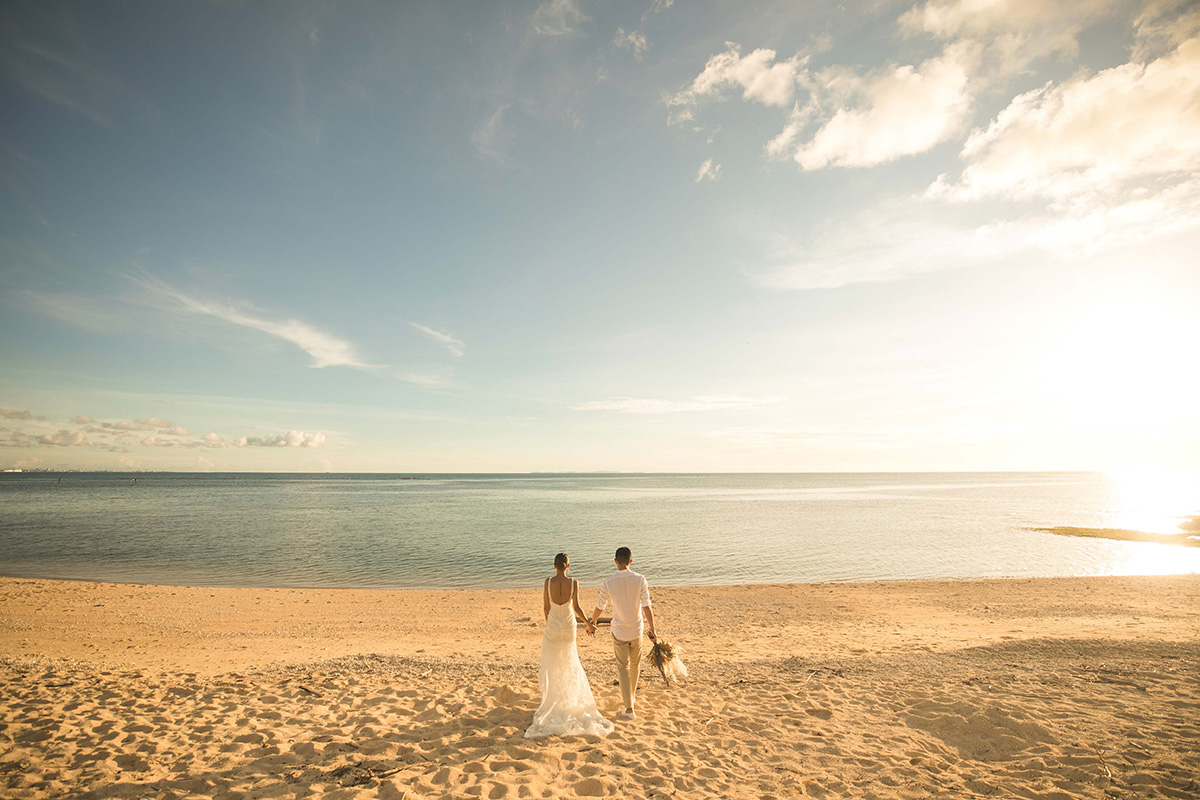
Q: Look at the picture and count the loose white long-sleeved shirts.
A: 1